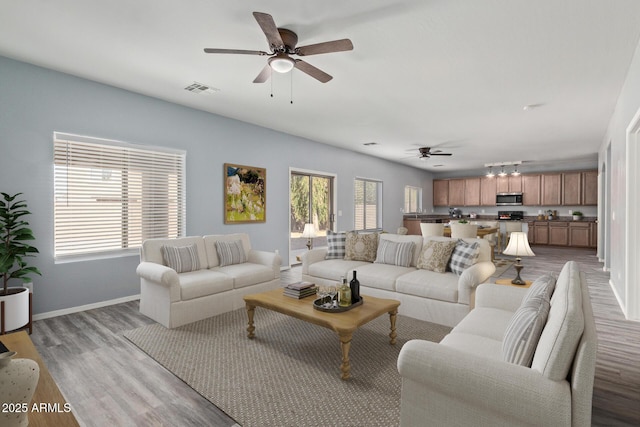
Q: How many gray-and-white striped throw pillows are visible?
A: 5